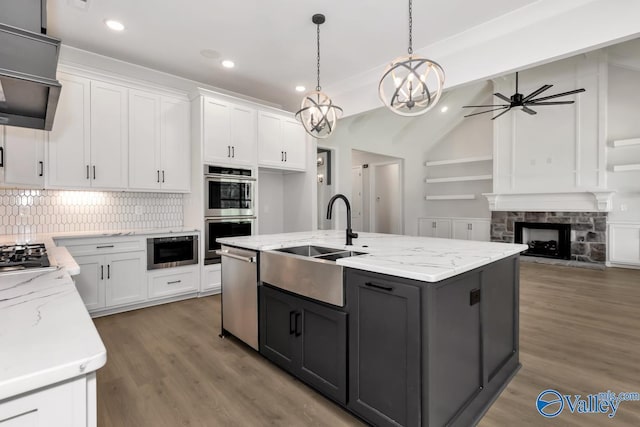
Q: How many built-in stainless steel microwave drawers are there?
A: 1